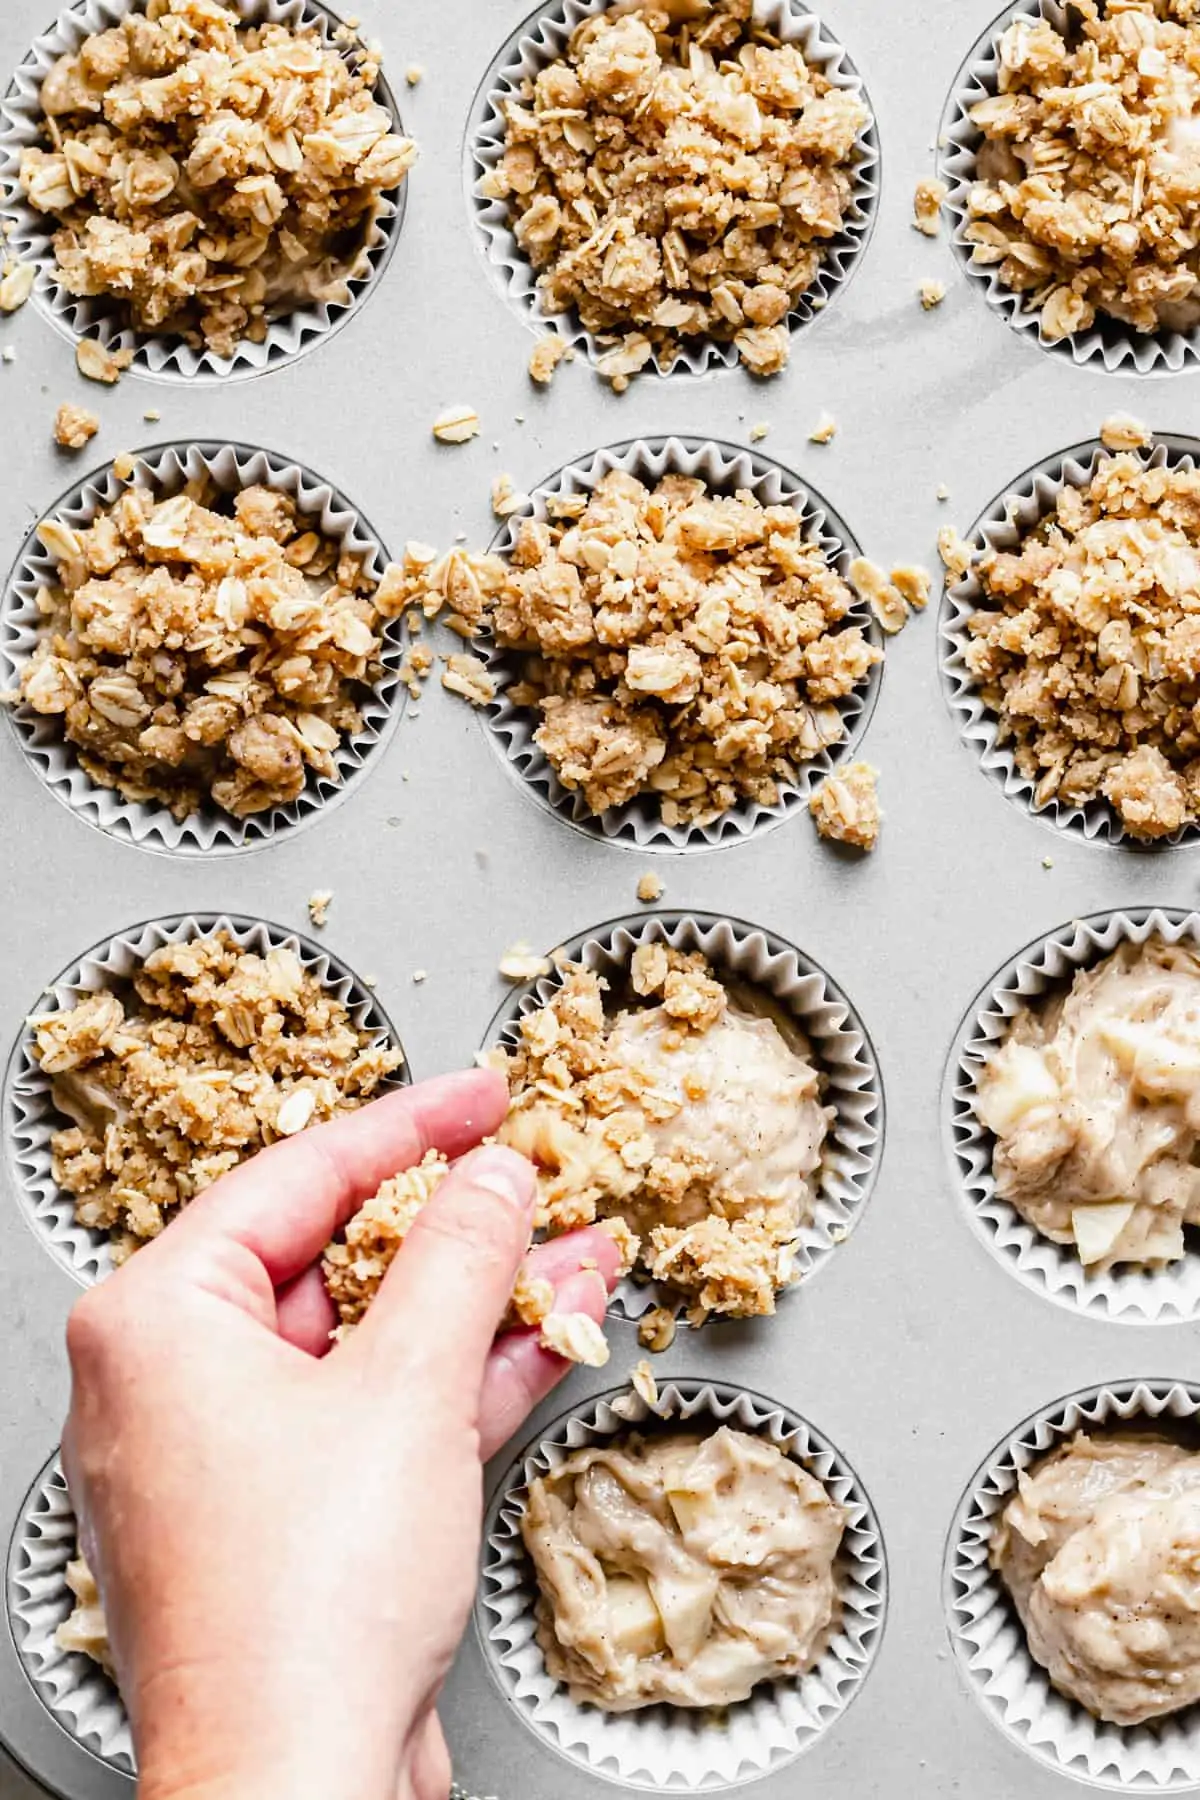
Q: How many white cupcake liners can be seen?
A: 12